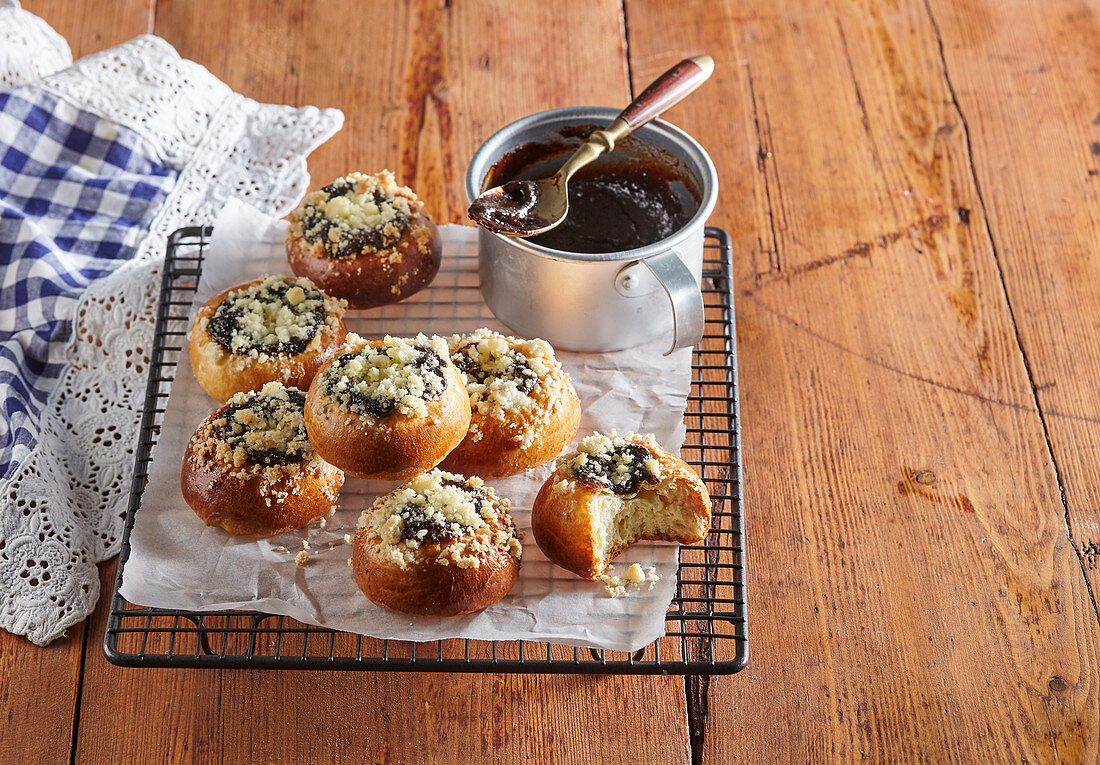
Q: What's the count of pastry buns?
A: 7